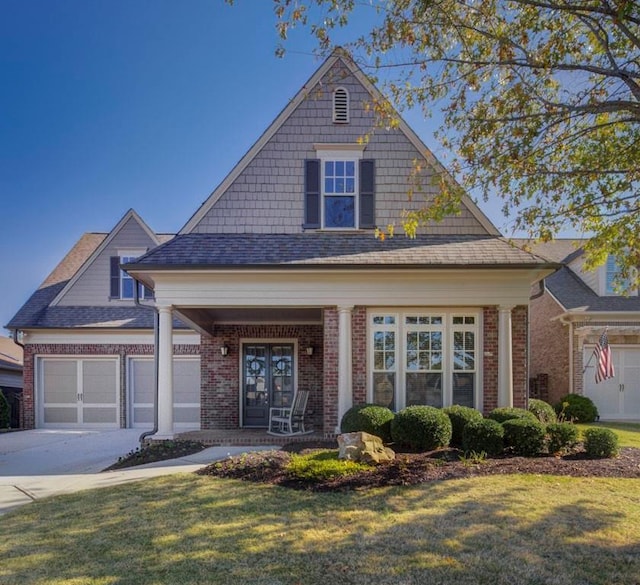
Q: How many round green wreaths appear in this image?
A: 2